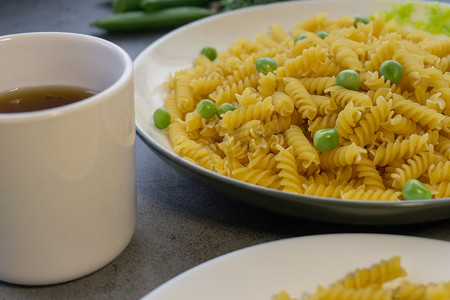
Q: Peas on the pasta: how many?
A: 12